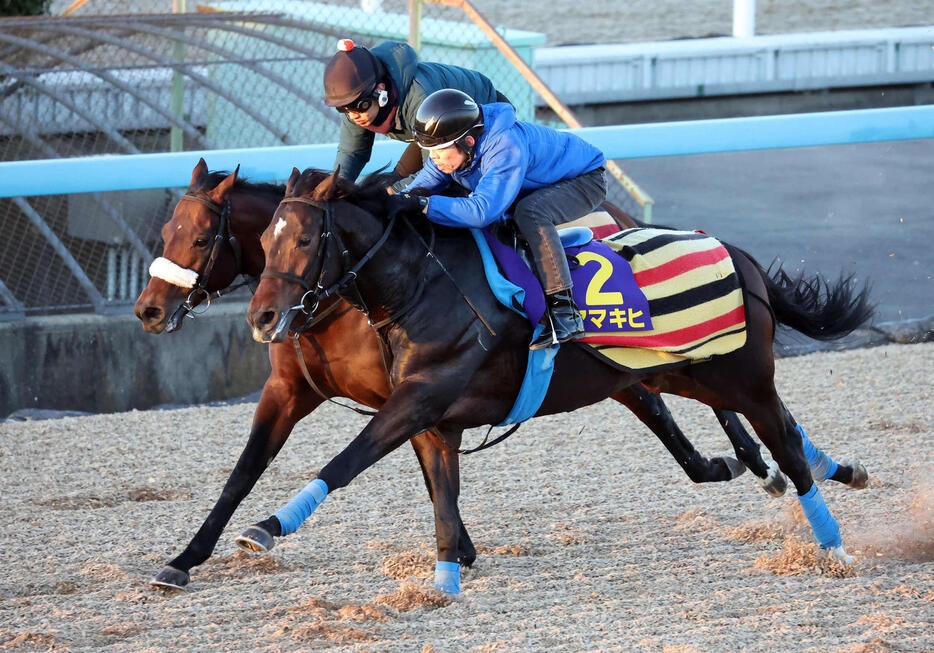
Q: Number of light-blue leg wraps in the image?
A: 4